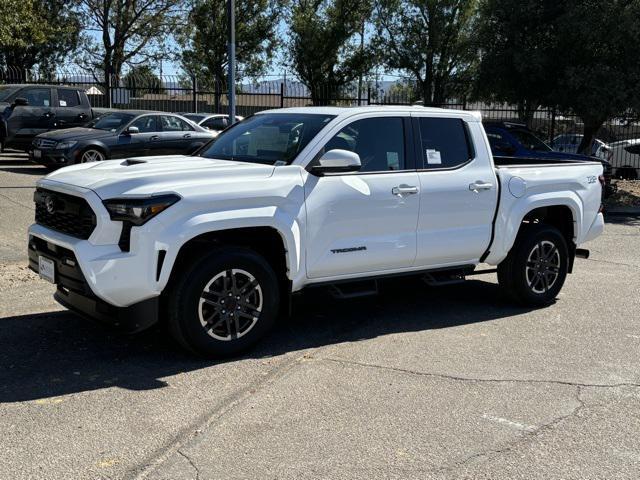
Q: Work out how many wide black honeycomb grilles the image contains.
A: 1